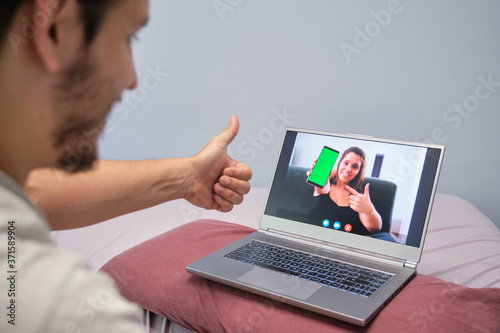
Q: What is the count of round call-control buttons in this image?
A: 3